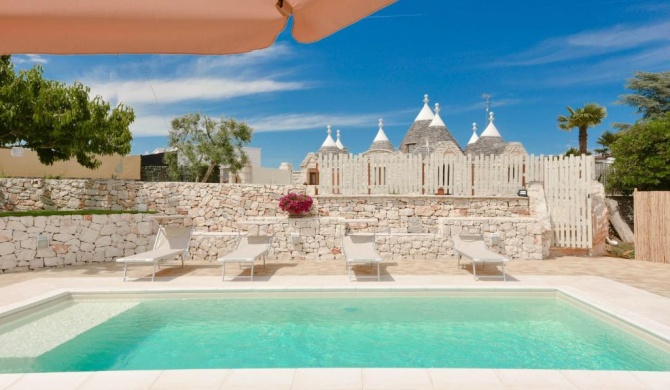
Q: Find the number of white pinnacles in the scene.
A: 7